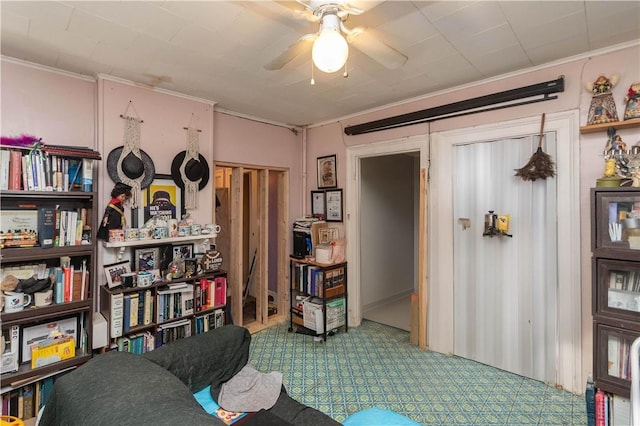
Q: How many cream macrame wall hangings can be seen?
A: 2